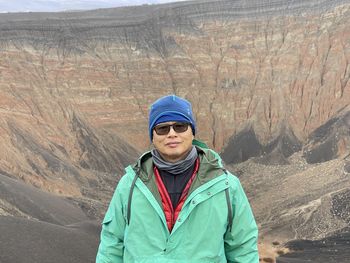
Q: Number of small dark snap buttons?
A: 4